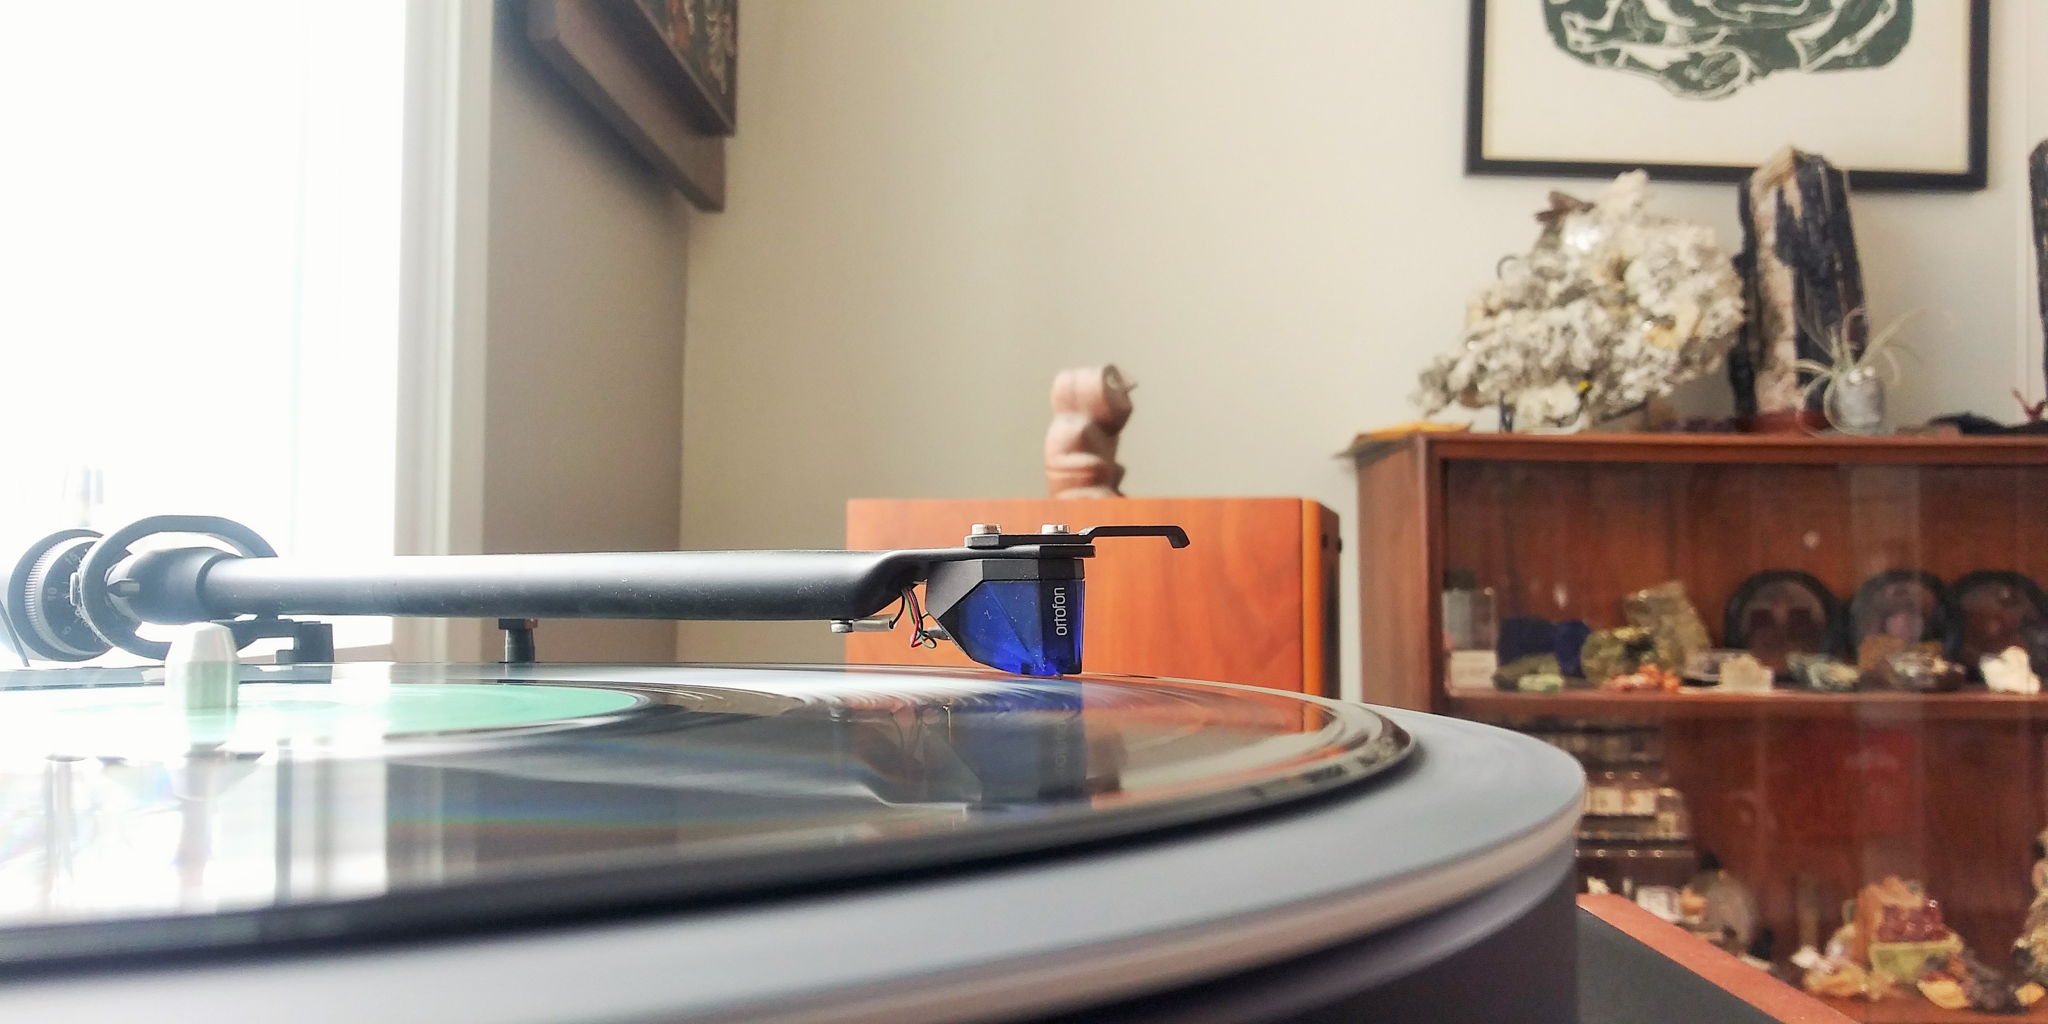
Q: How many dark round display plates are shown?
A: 3